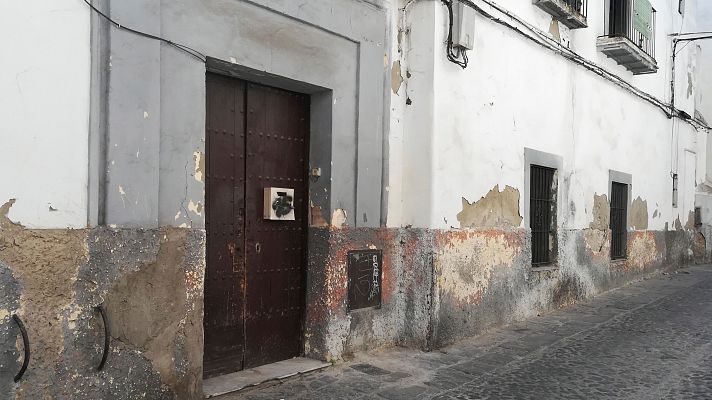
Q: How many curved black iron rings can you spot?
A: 2